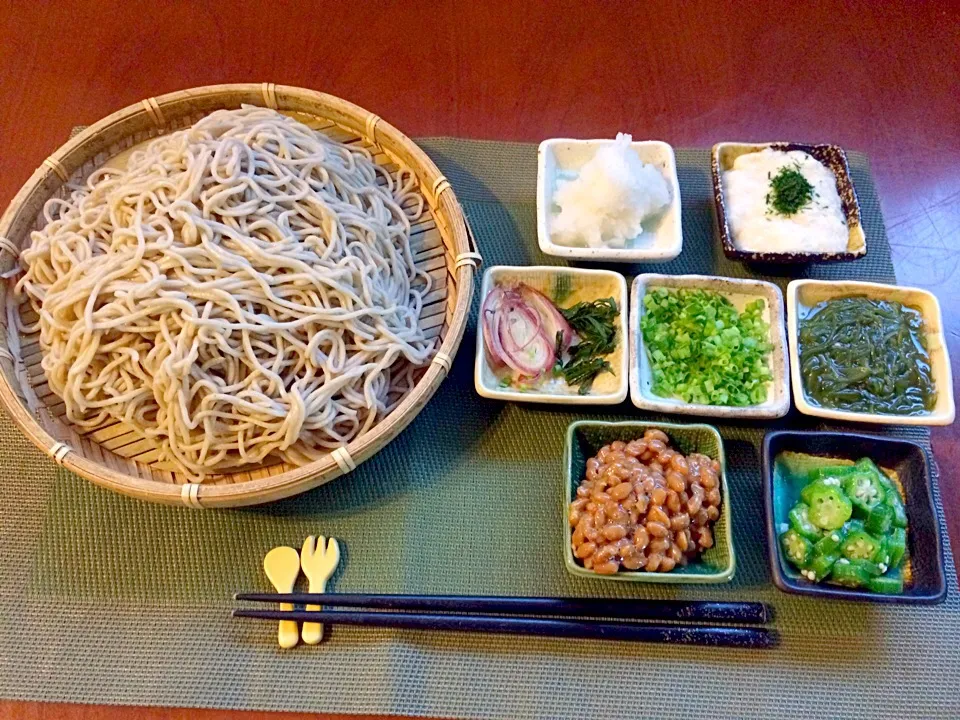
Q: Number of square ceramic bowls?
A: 7